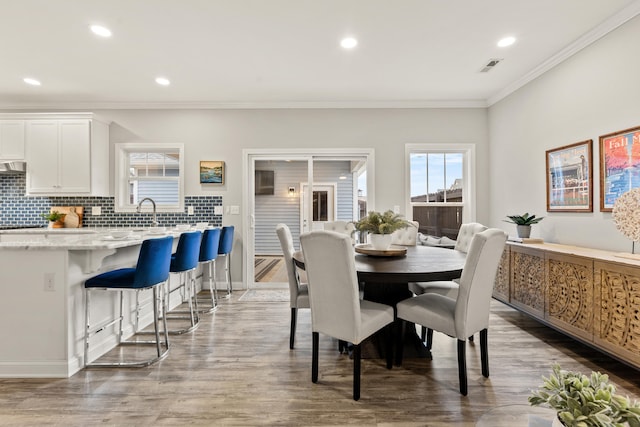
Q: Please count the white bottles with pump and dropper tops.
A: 0